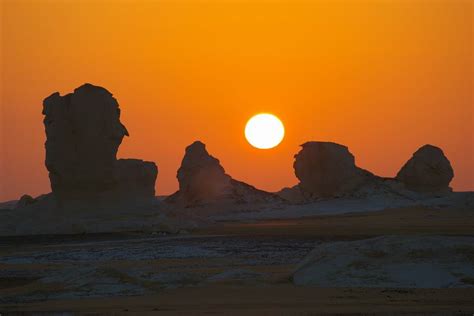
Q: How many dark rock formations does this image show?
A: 4